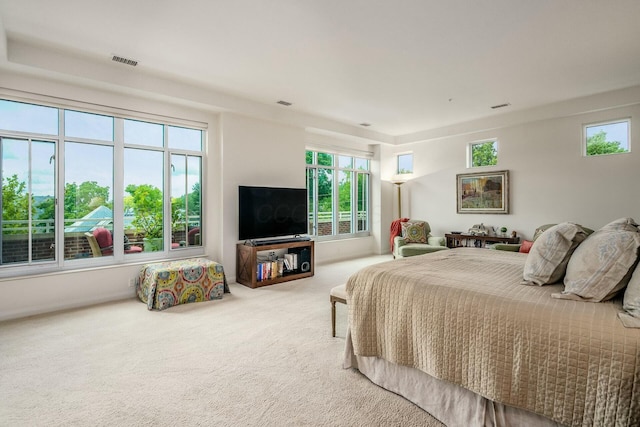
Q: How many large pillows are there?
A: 3